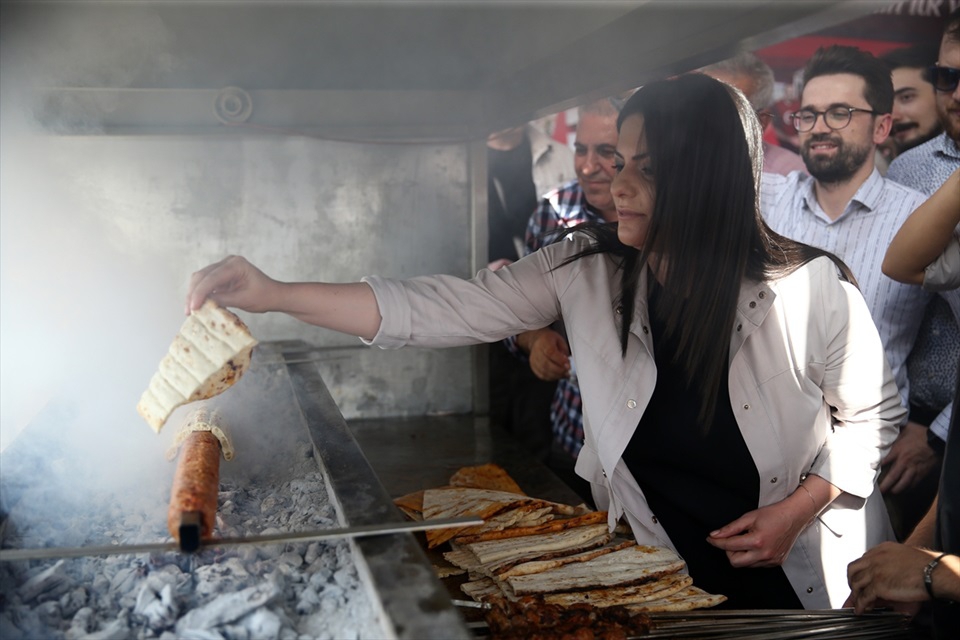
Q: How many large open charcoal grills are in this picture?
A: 1